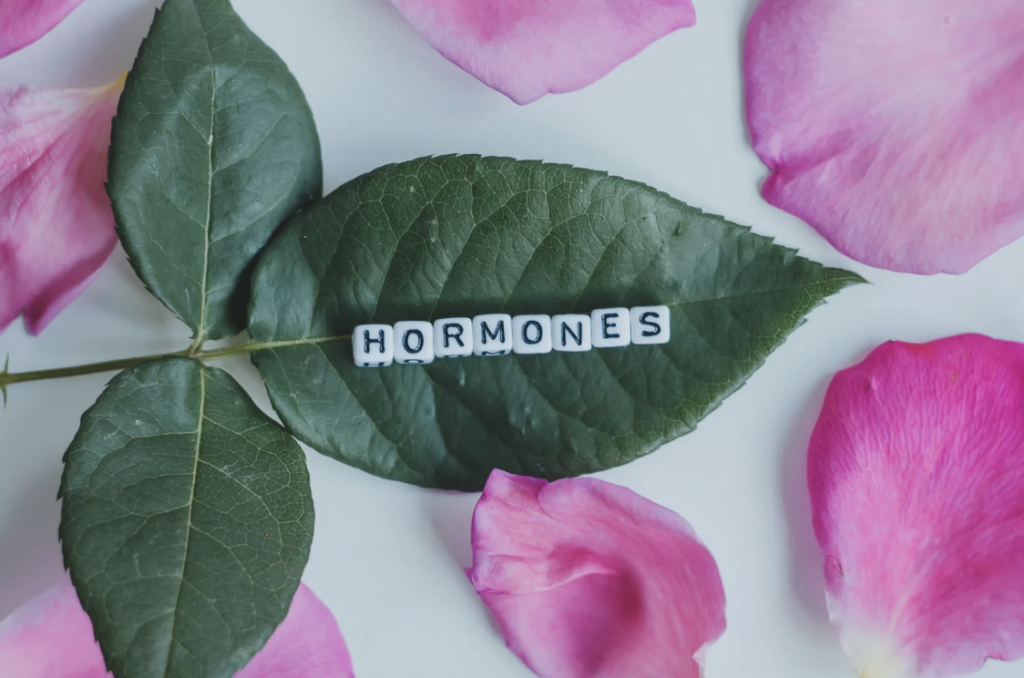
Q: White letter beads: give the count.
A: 8